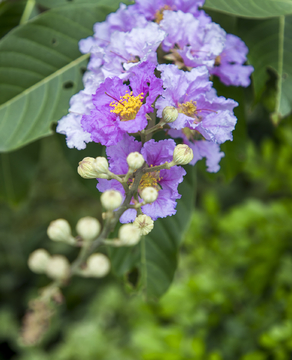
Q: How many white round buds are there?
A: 14